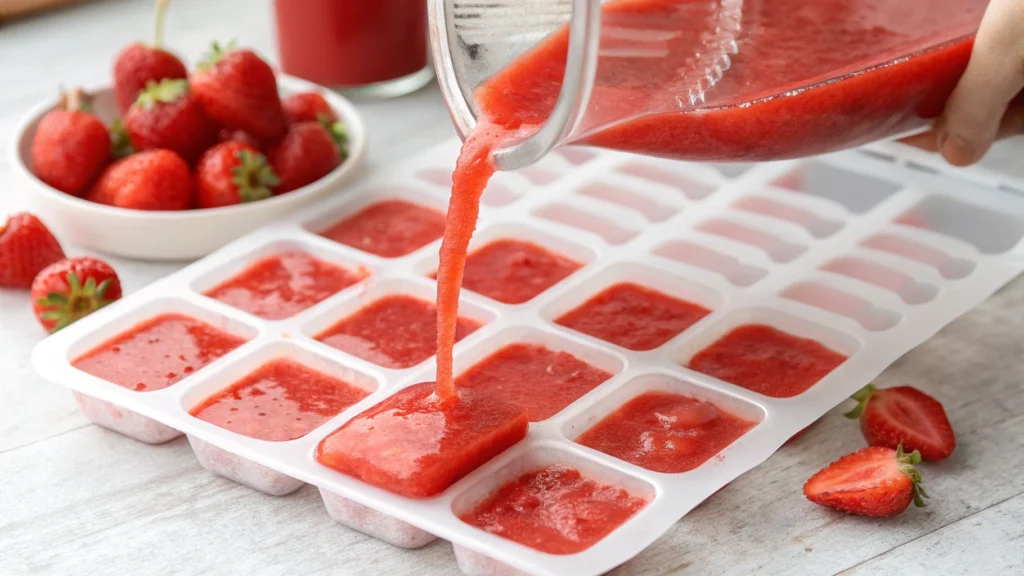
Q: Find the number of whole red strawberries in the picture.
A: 10